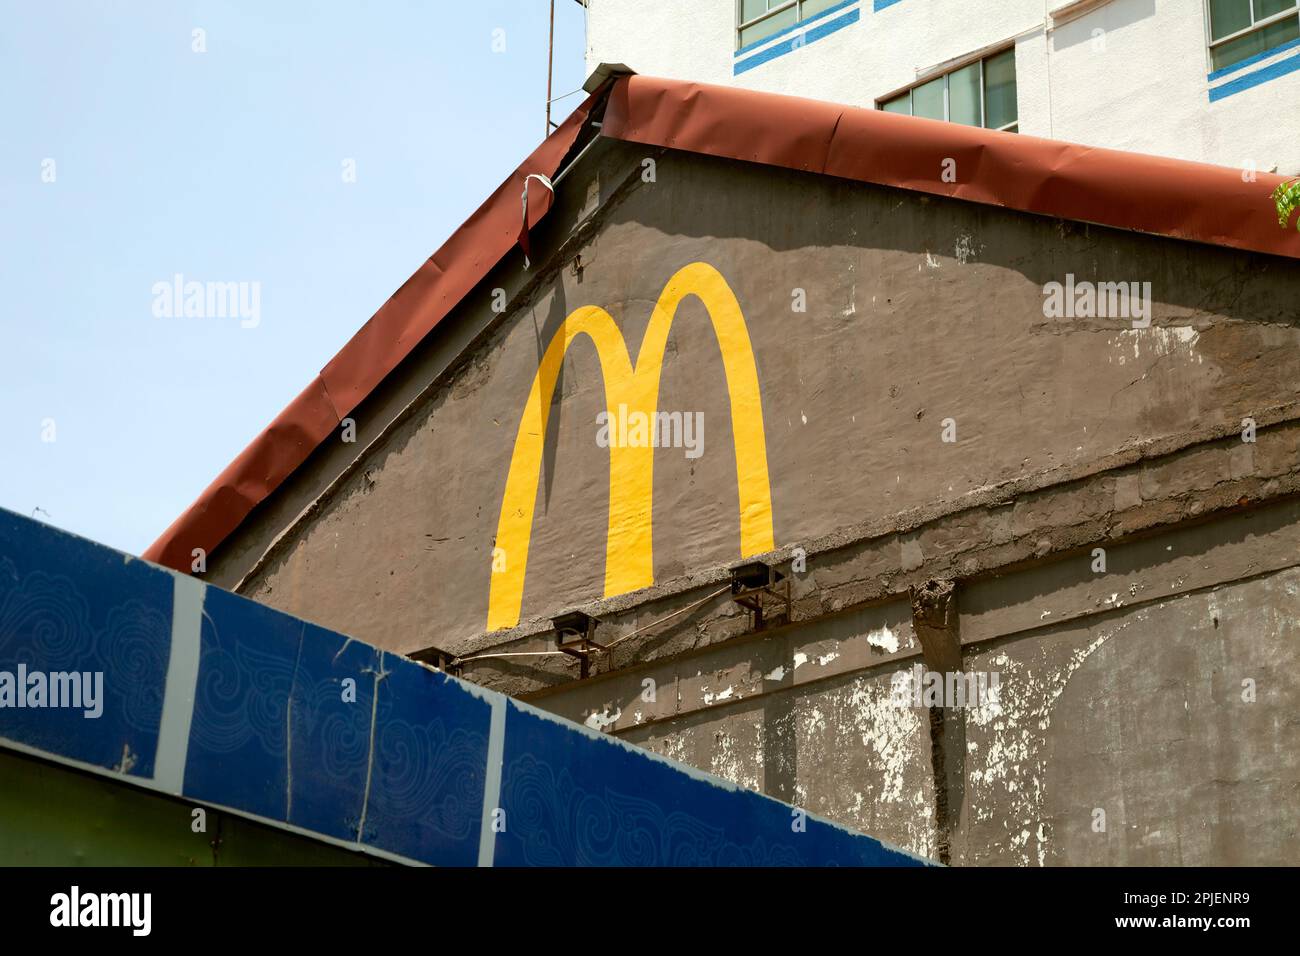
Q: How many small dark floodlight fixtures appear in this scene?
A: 3